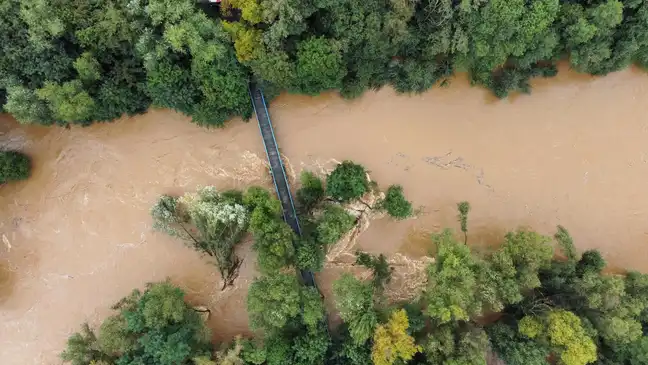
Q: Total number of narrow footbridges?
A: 1